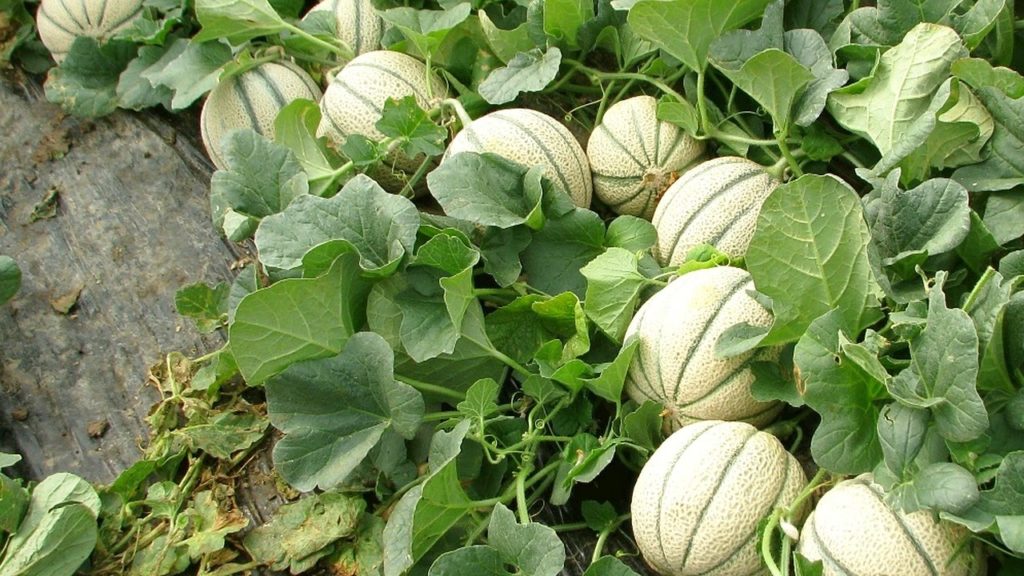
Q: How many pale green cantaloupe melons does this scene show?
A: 10